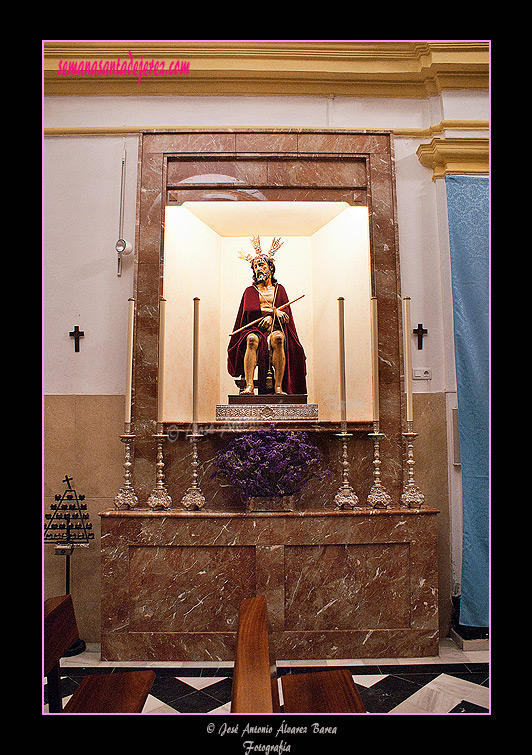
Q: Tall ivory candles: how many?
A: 6